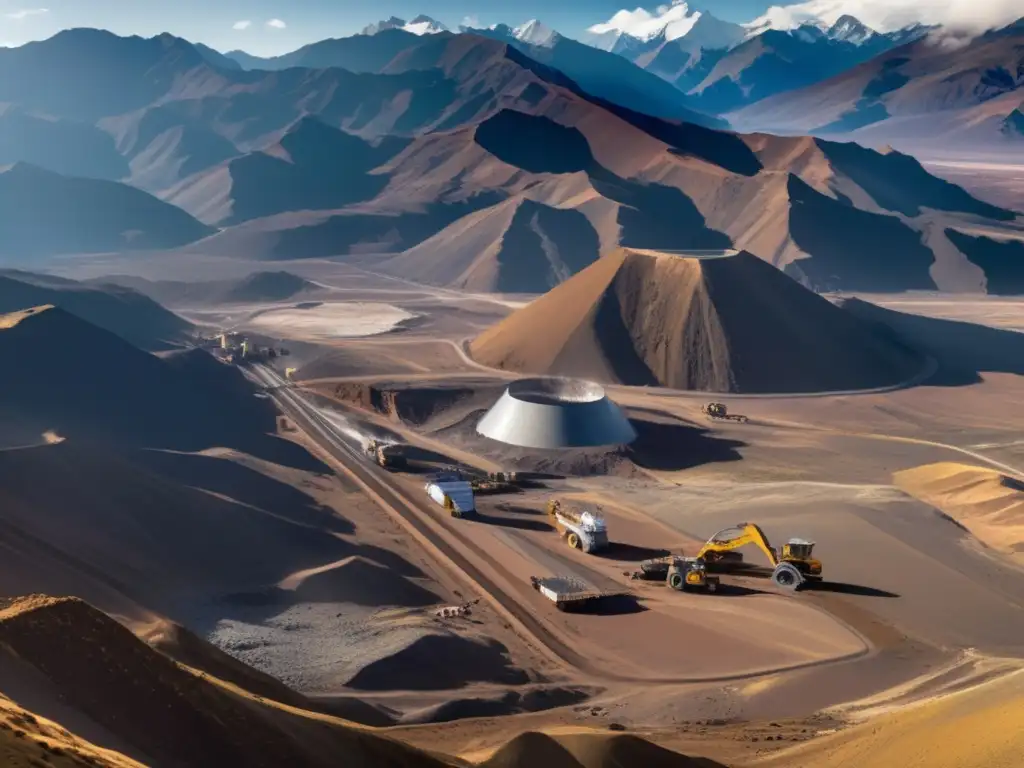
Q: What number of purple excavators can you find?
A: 0